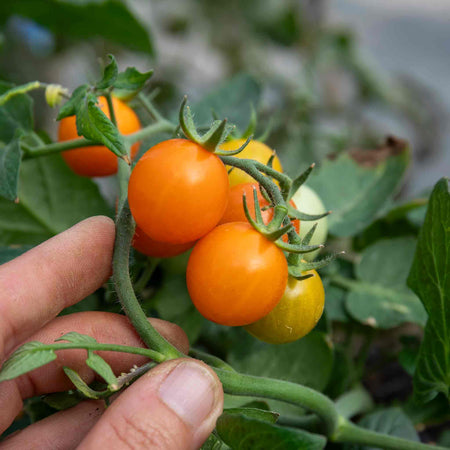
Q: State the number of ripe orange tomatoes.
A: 5